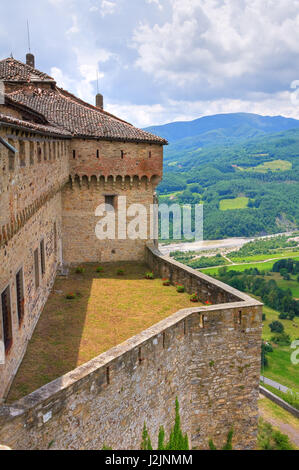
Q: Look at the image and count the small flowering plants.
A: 9